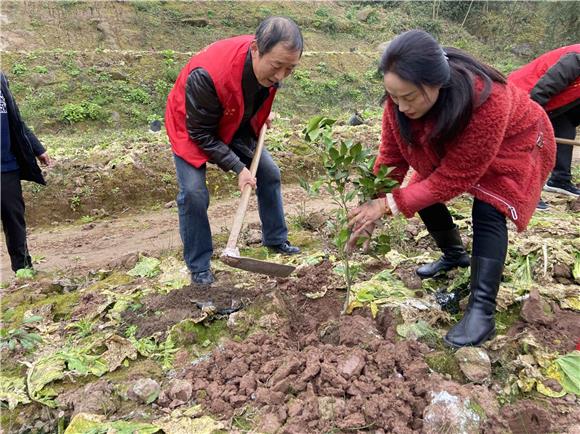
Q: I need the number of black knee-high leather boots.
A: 2